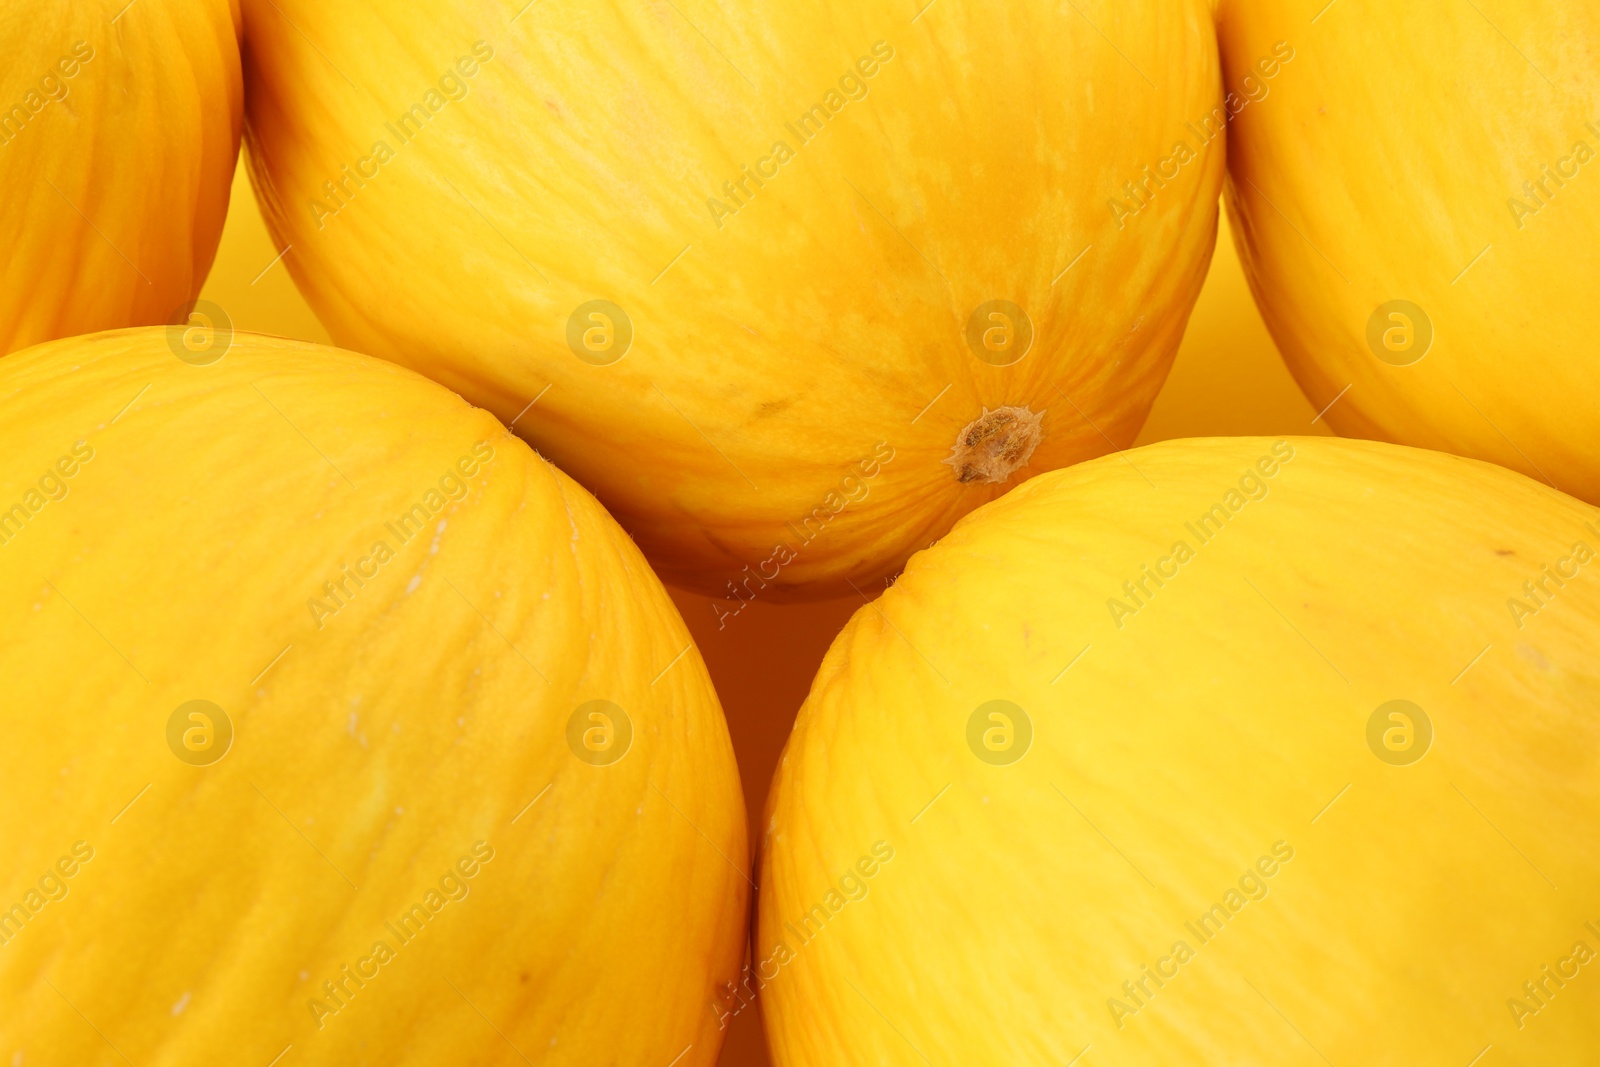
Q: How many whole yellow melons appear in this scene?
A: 5